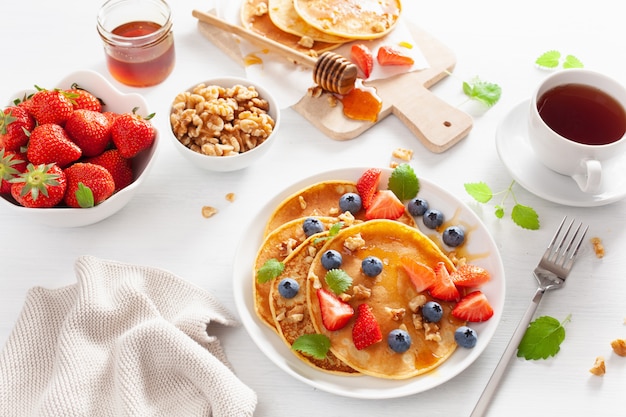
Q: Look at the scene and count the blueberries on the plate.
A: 11